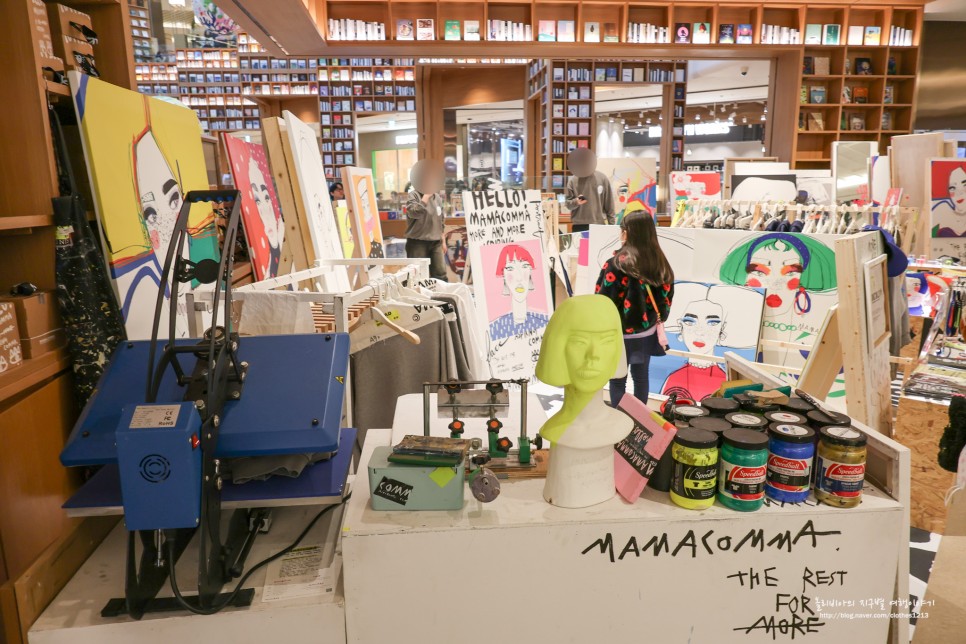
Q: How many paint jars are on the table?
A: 12